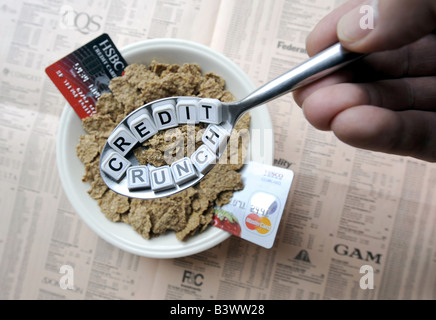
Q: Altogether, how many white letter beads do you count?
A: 11